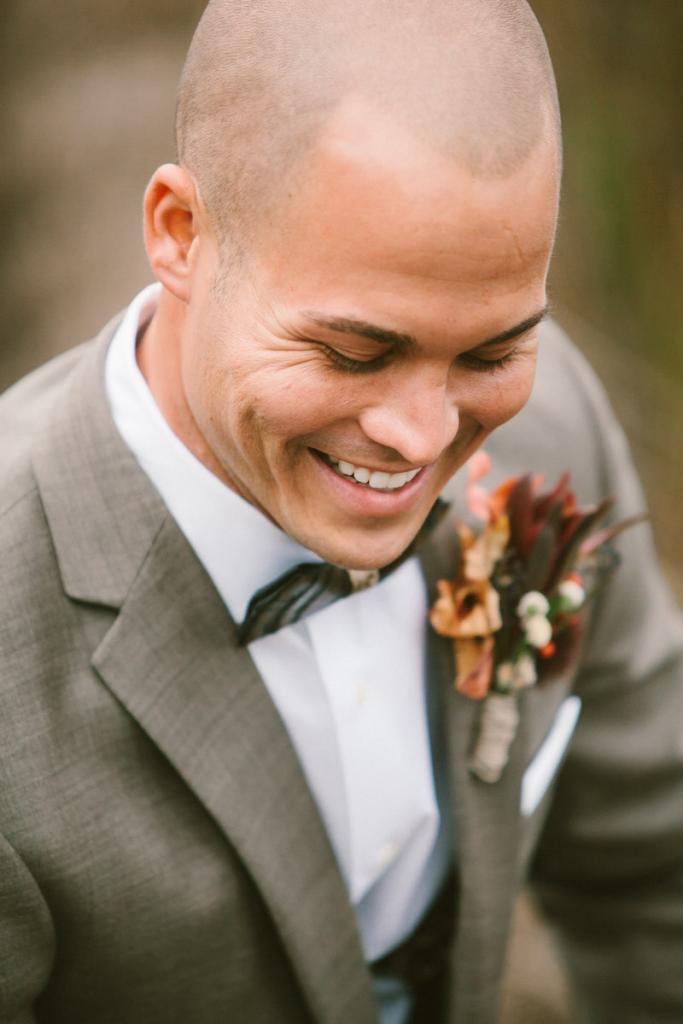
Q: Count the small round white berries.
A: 3